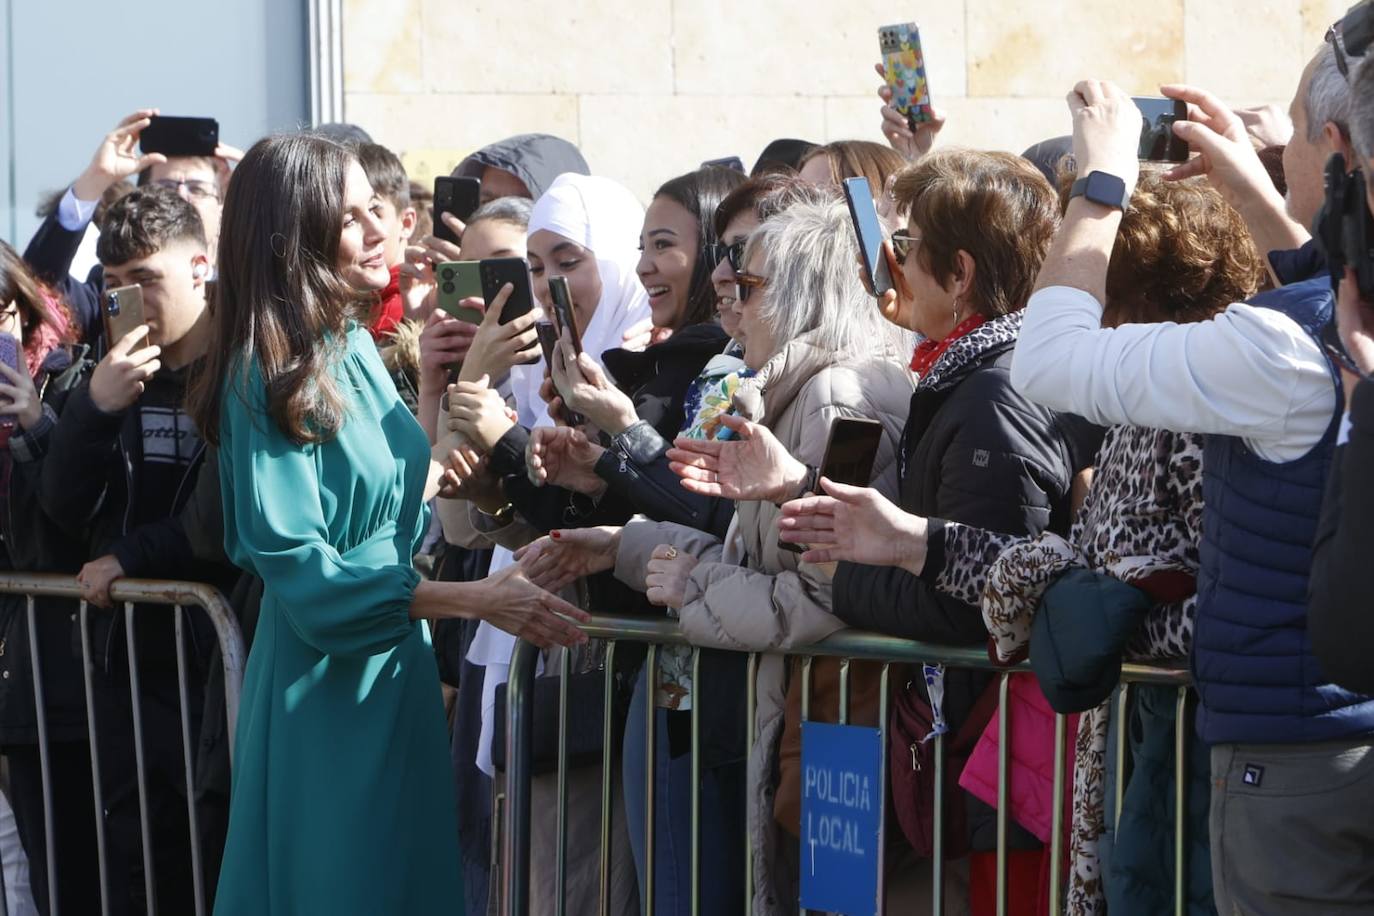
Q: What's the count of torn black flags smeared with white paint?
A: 0